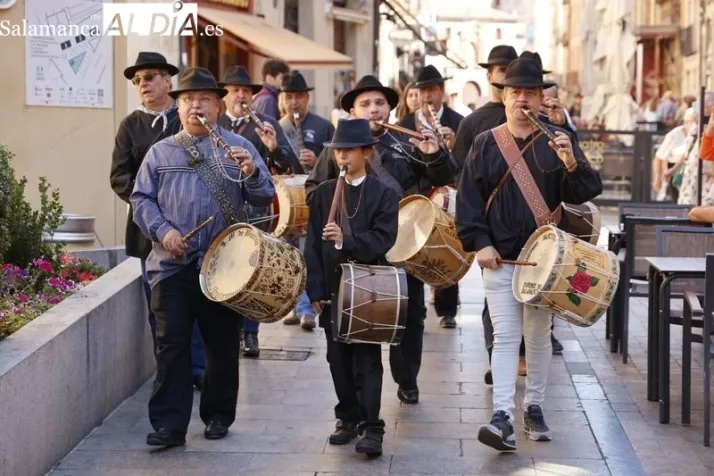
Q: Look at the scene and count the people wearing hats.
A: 10